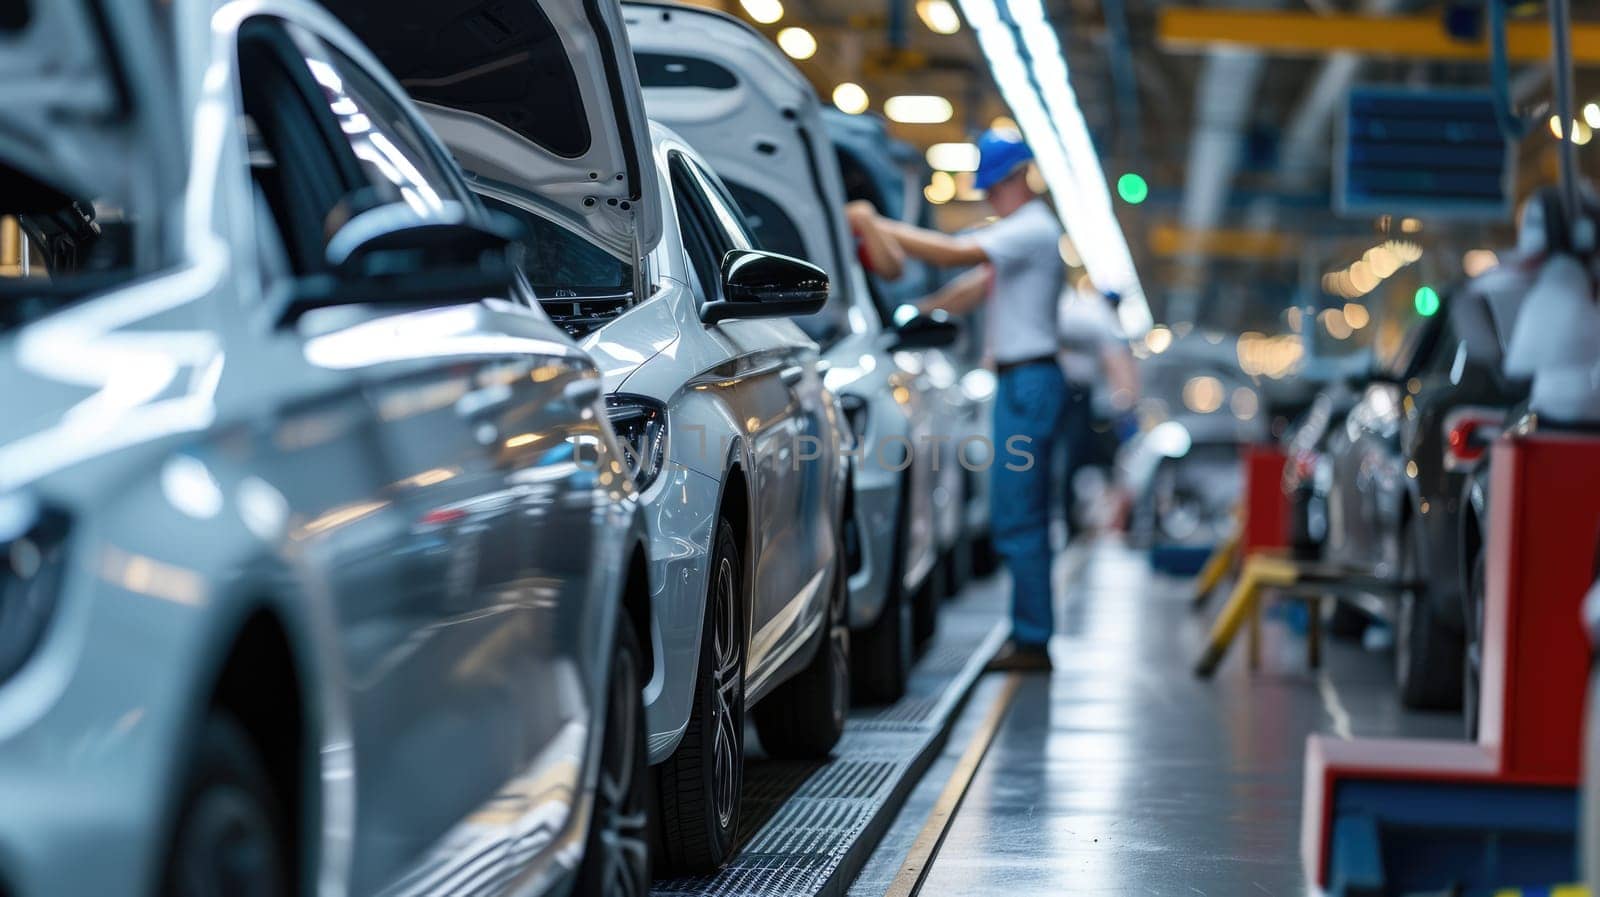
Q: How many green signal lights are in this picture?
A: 2